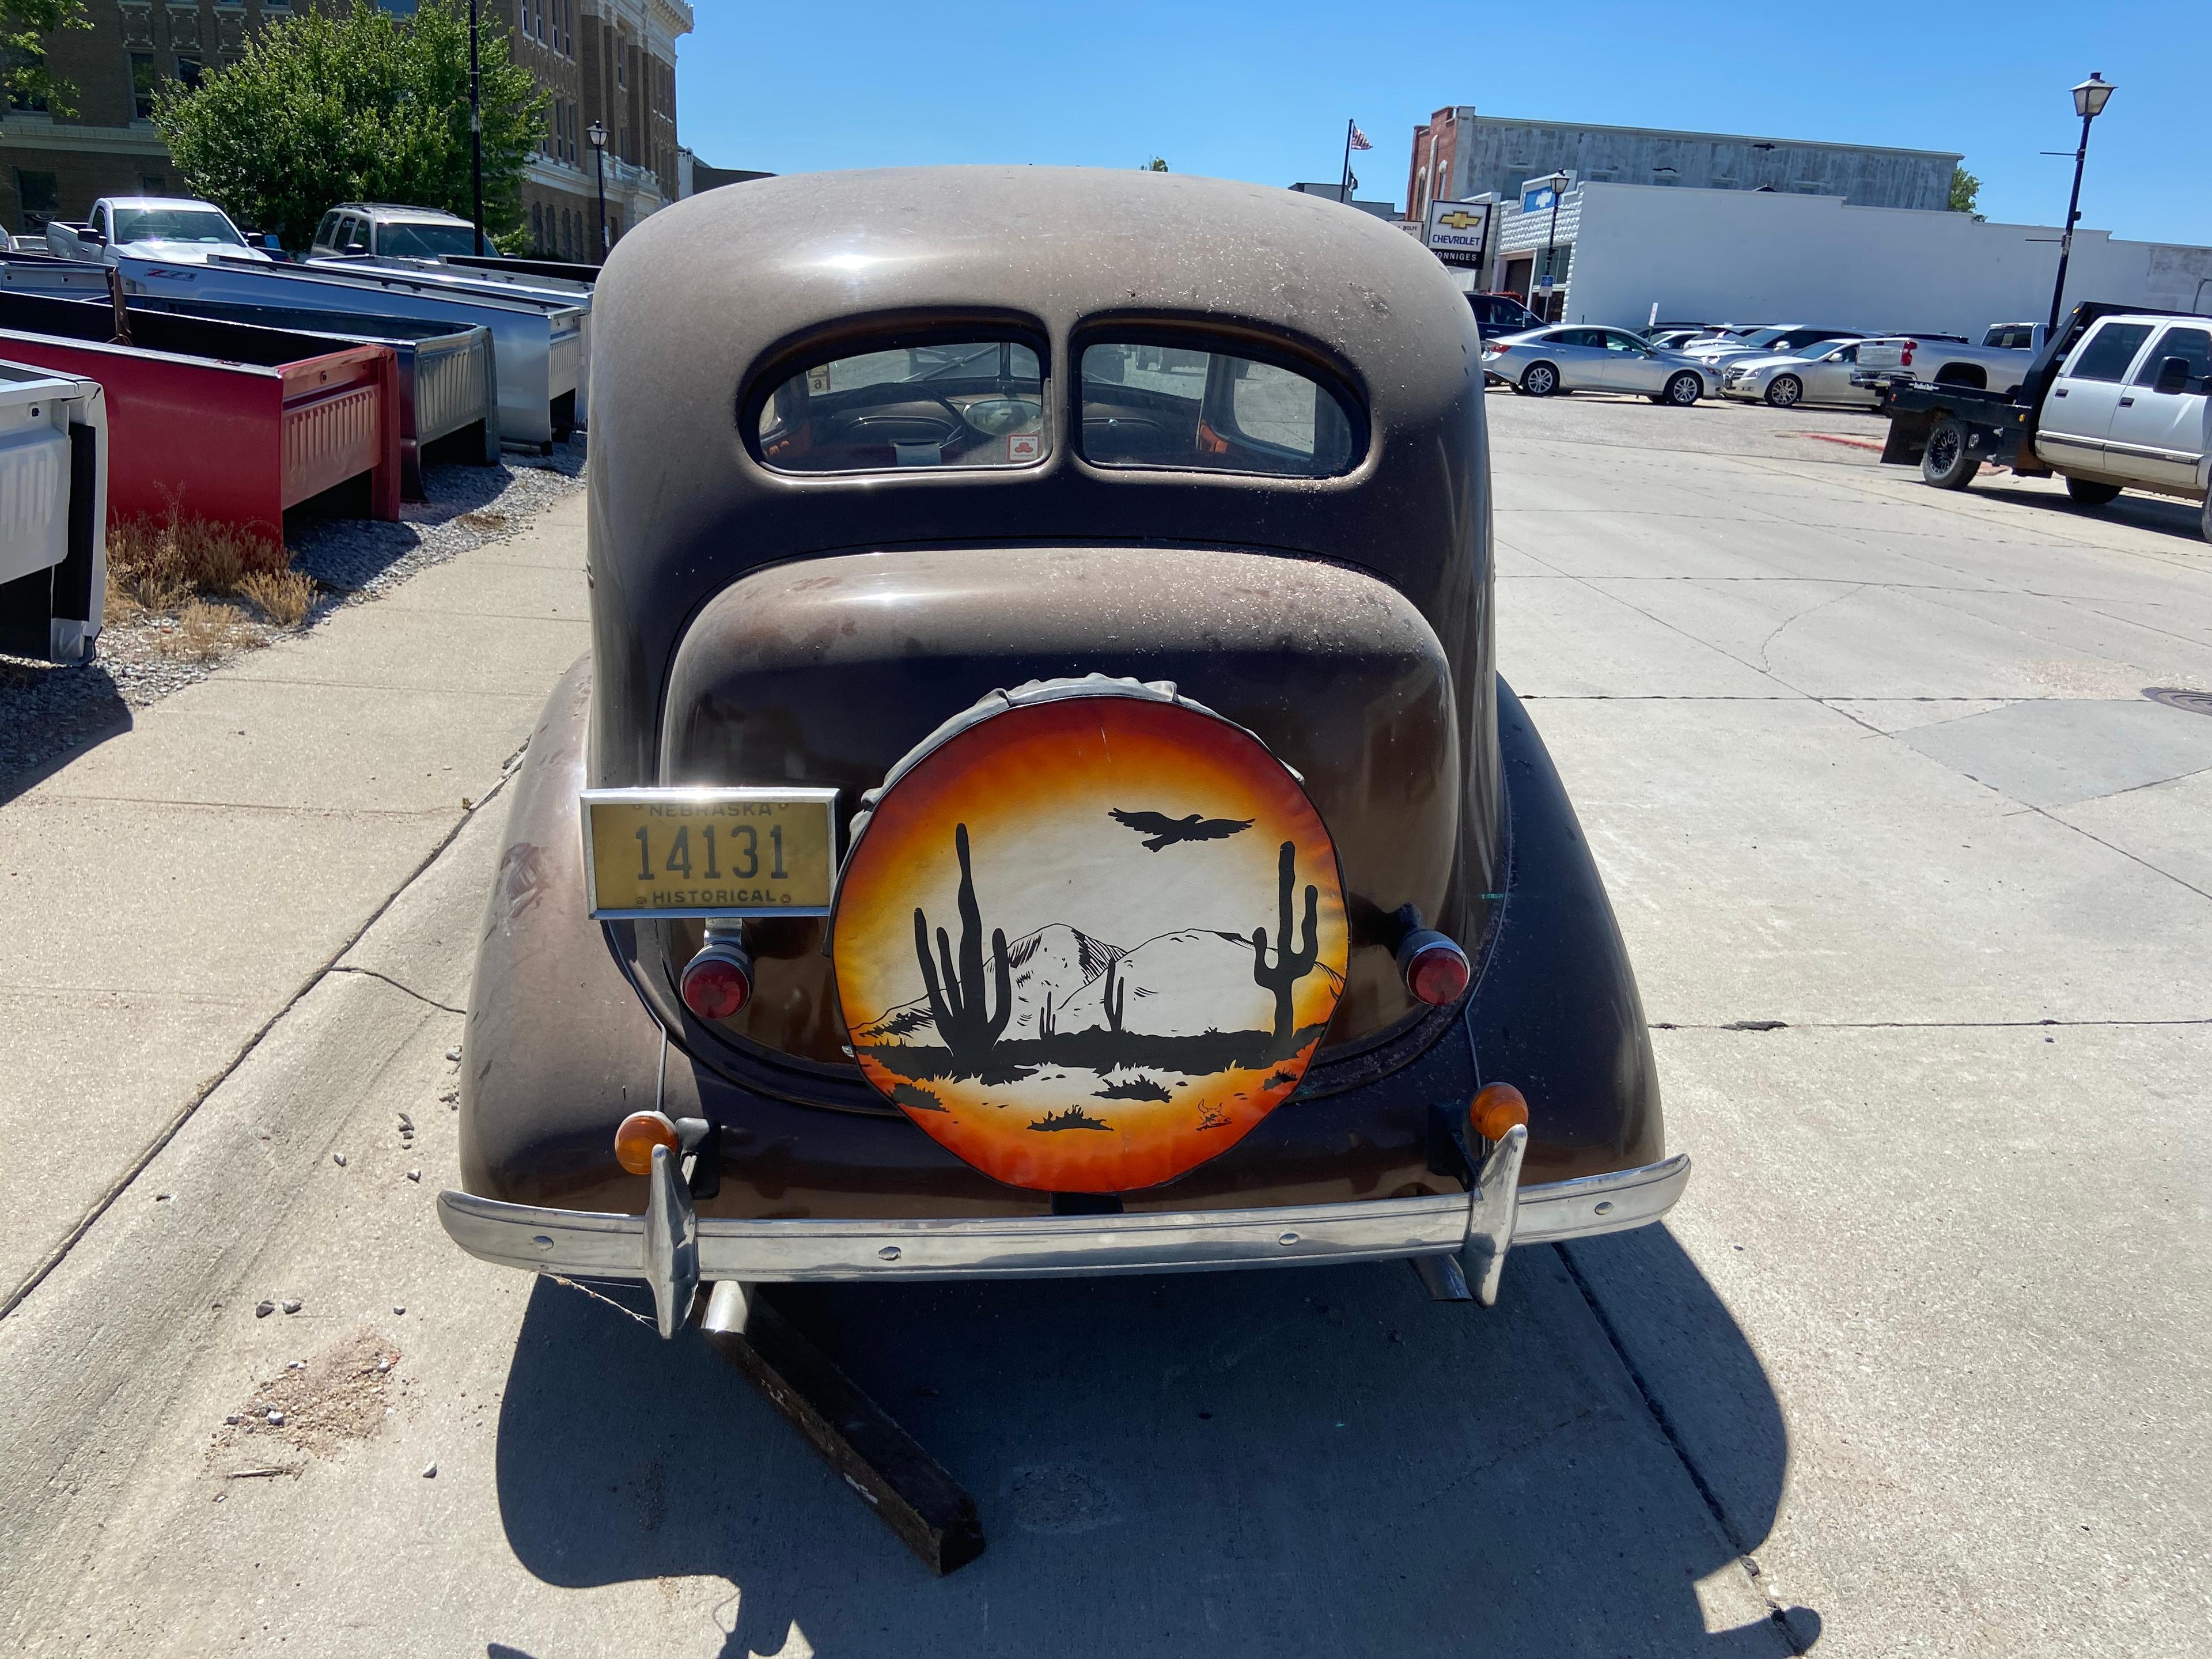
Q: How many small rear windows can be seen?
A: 2